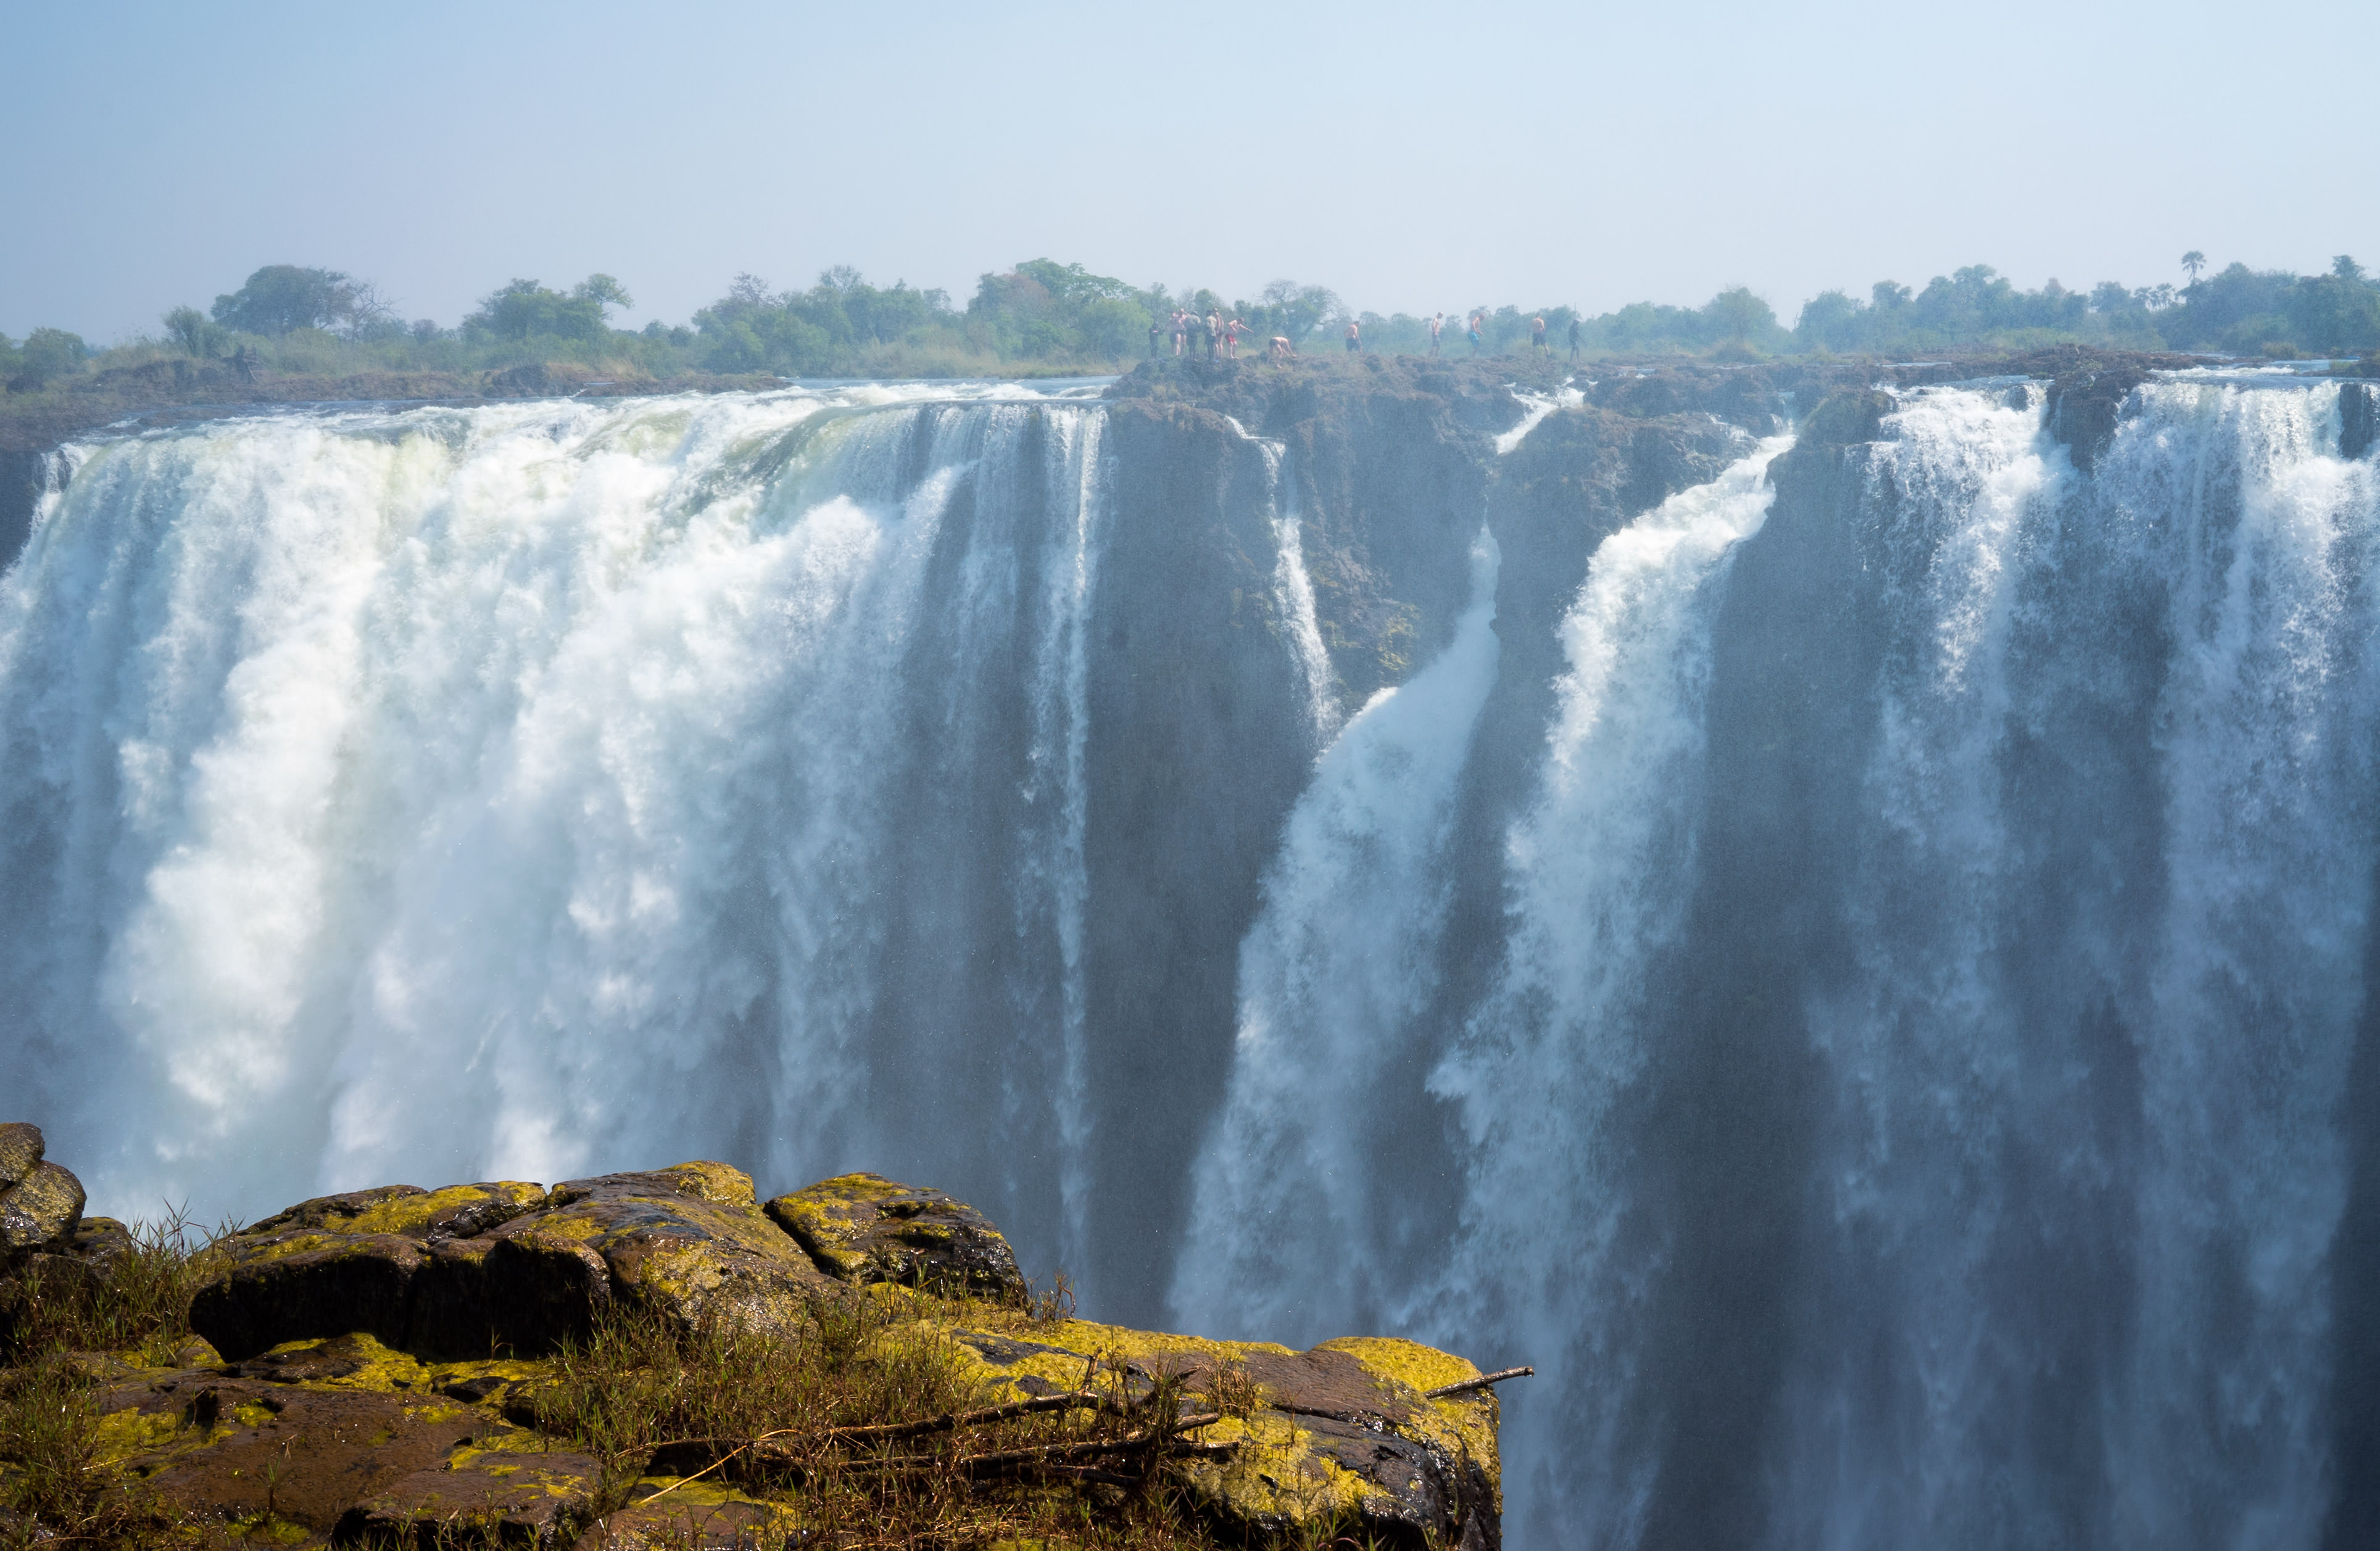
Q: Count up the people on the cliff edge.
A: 13